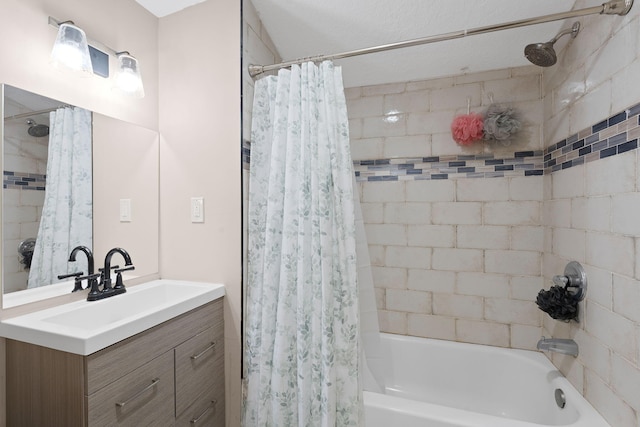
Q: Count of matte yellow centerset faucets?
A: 0